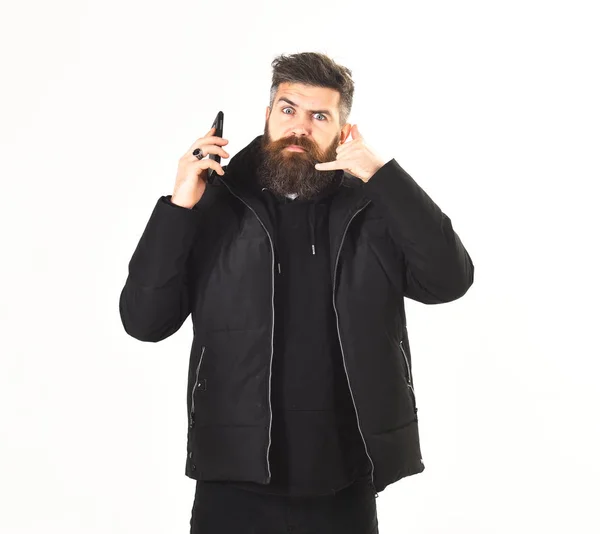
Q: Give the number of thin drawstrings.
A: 2